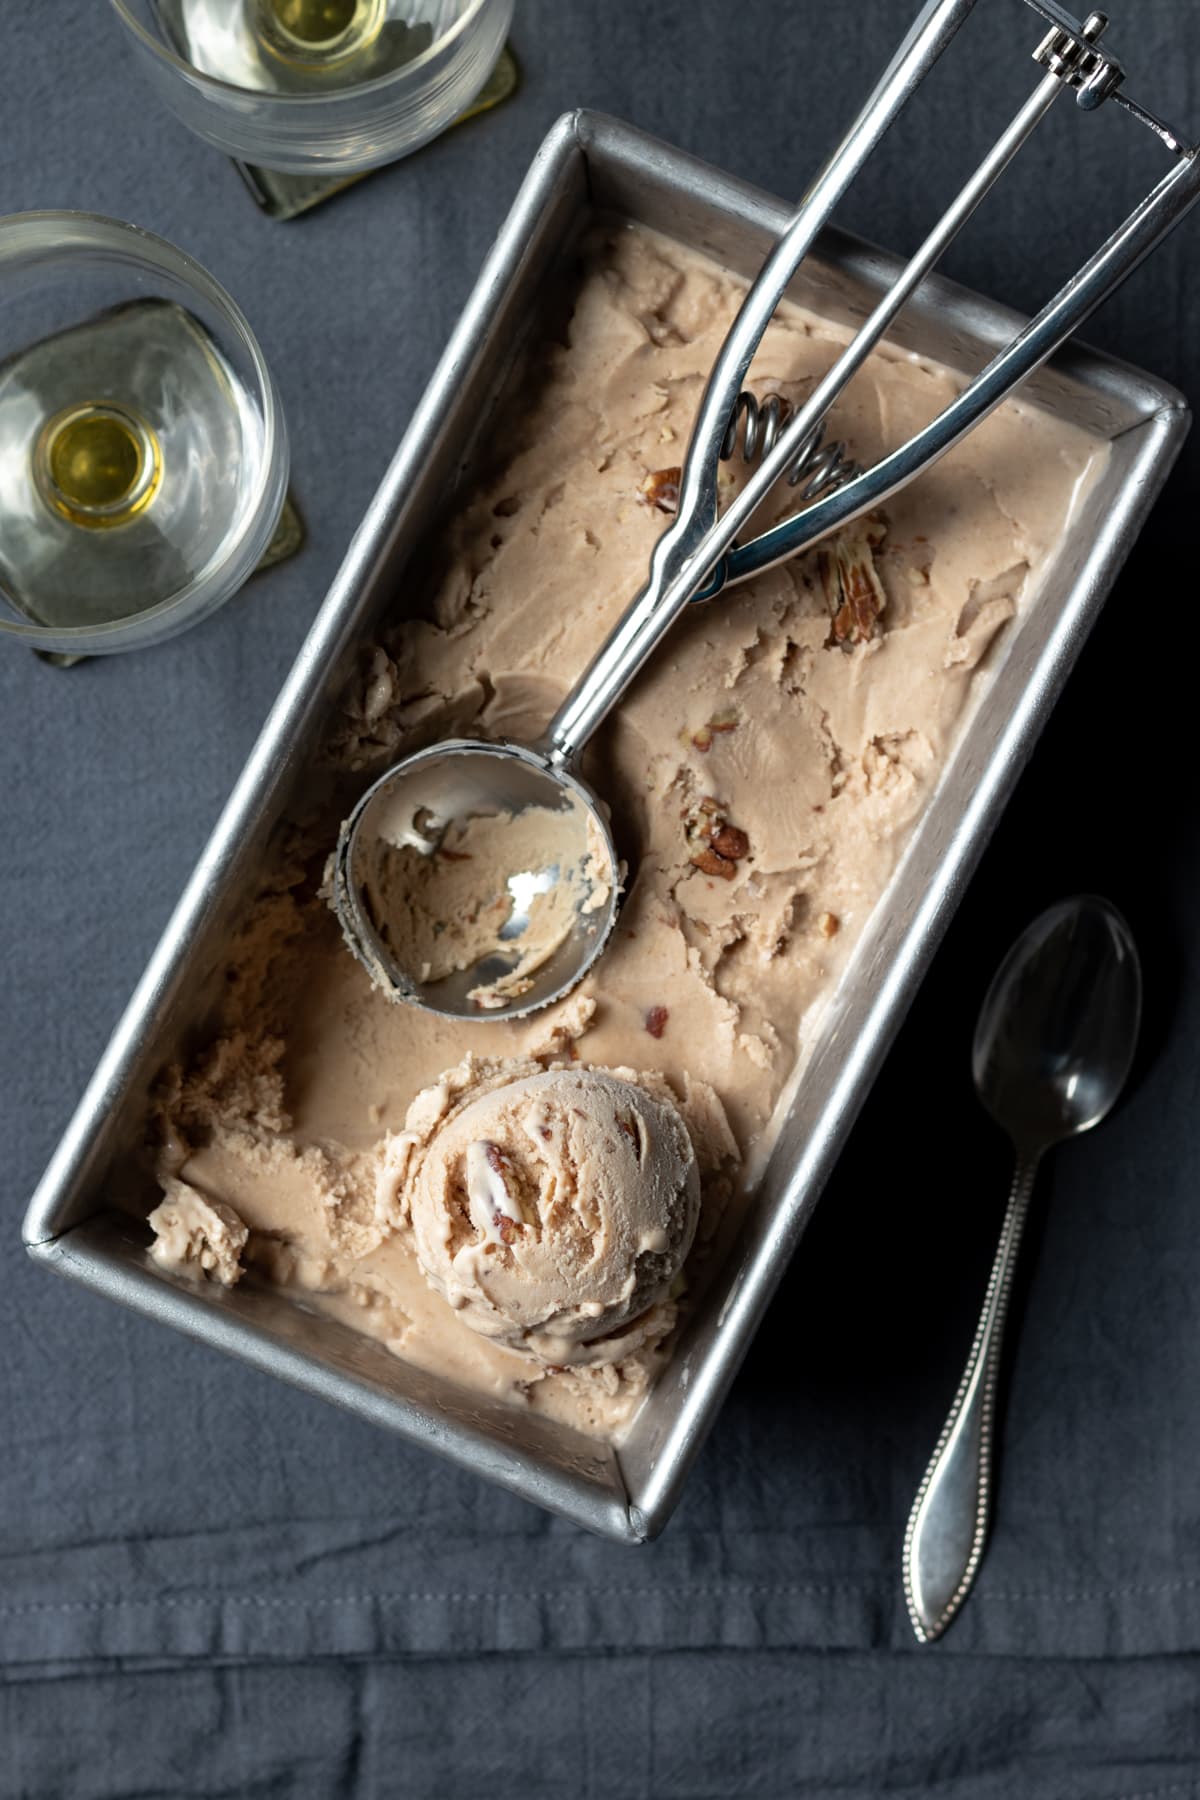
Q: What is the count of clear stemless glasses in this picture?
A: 2